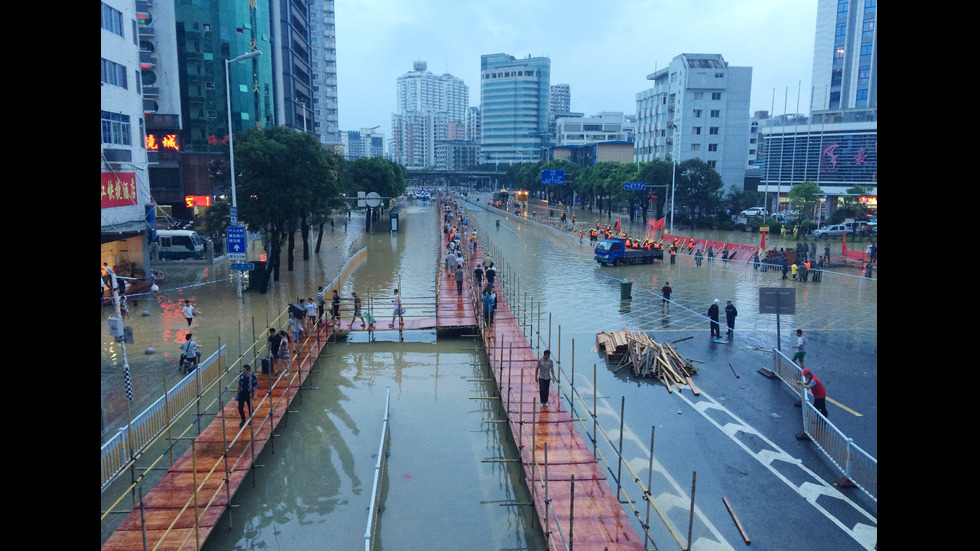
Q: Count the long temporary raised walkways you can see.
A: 2